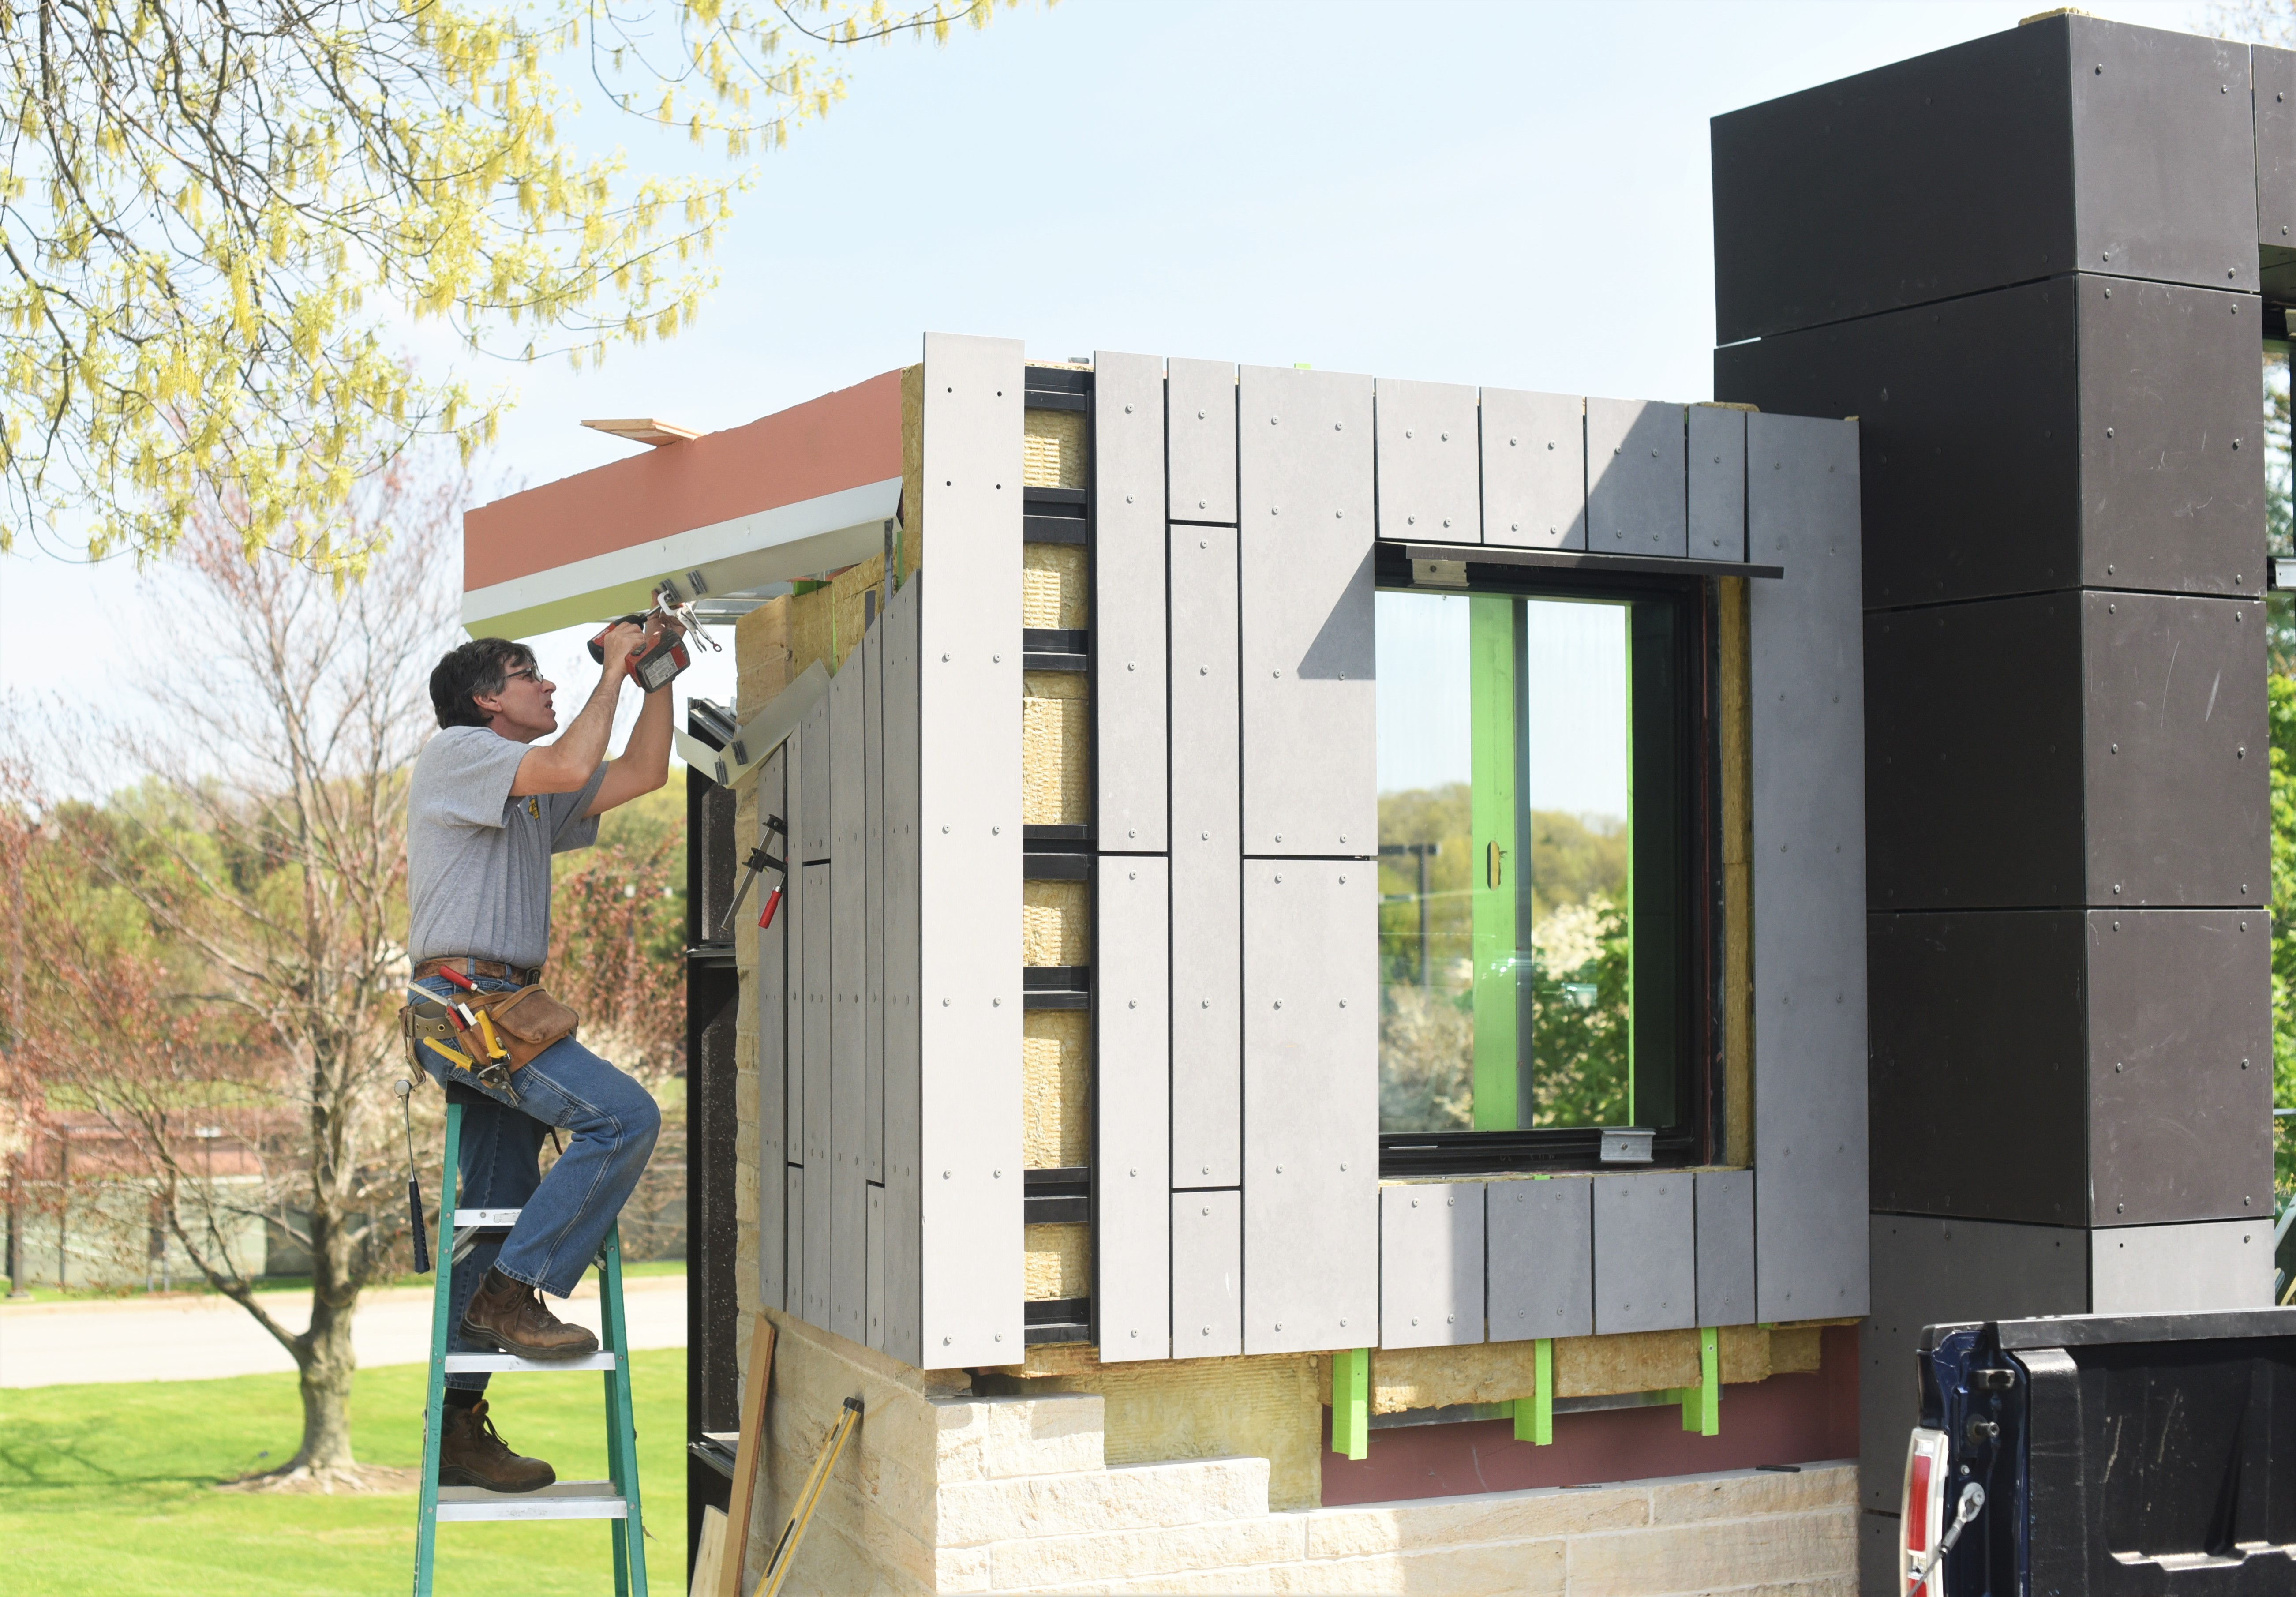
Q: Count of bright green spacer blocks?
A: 3